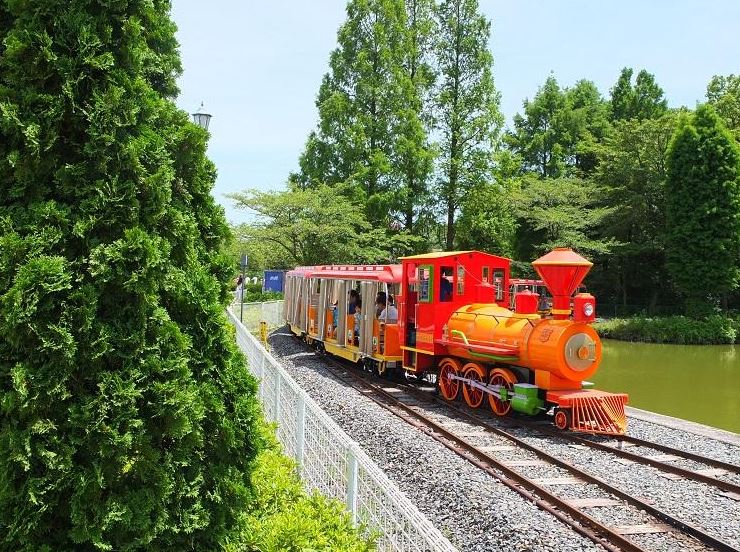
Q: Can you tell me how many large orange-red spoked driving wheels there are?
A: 3